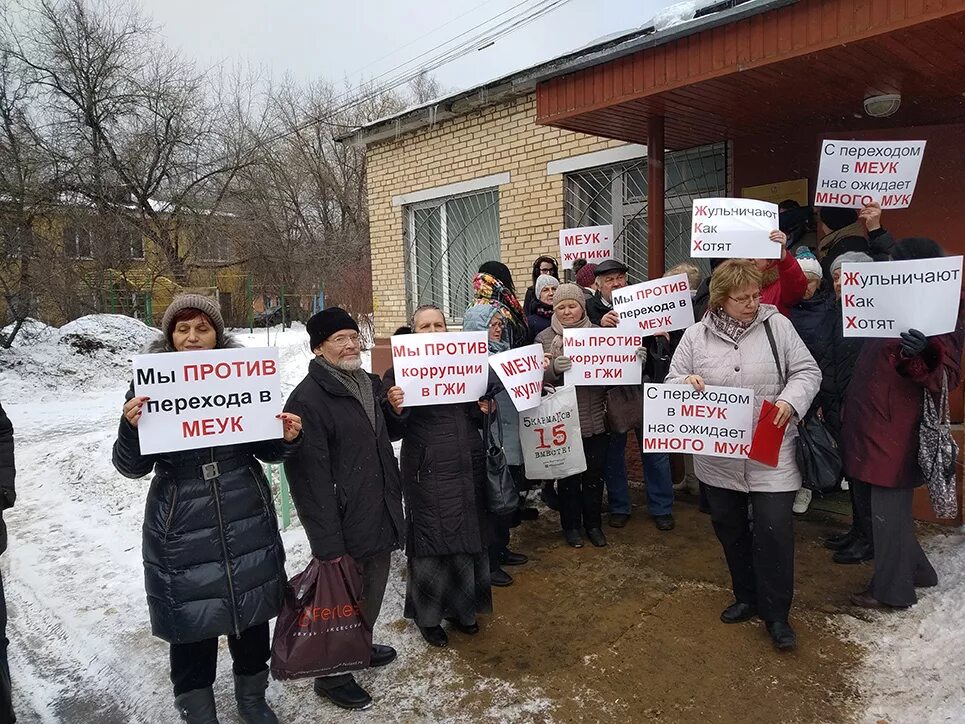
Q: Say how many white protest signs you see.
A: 10